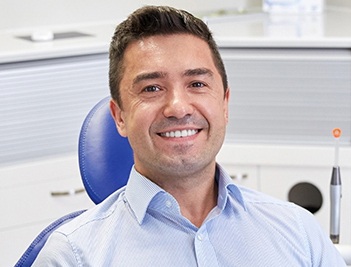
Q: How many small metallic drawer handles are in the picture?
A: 2